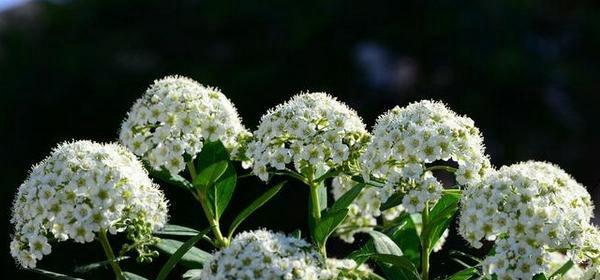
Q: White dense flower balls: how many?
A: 6